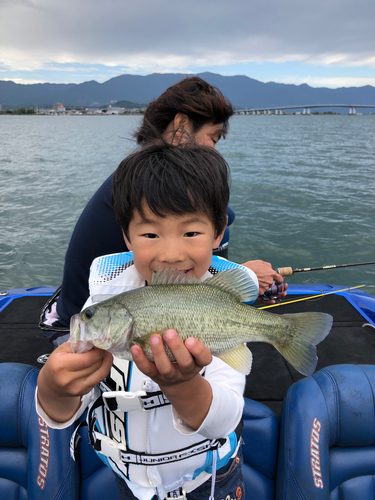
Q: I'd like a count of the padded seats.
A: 3